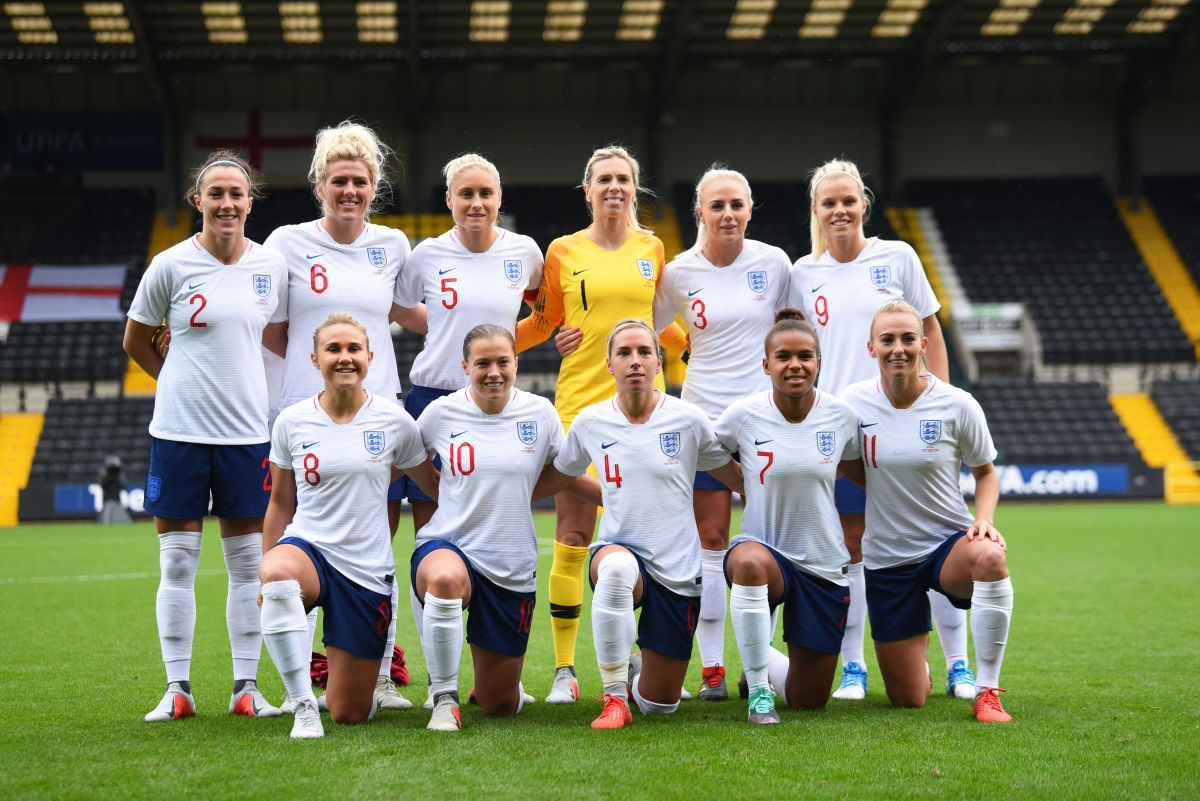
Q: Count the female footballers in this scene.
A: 11